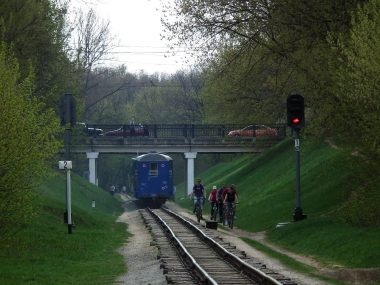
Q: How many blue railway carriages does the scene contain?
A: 1